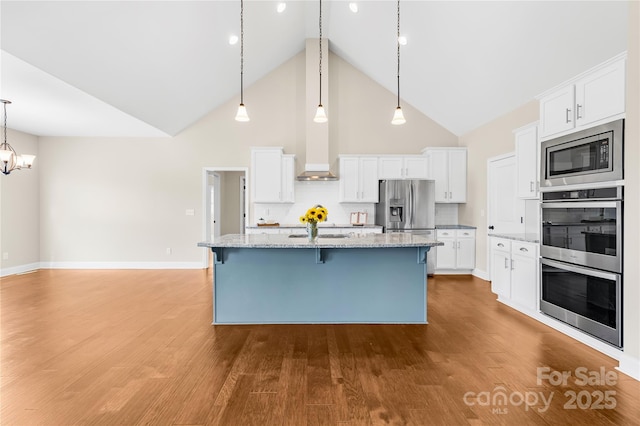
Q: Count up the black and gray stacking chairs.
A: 0